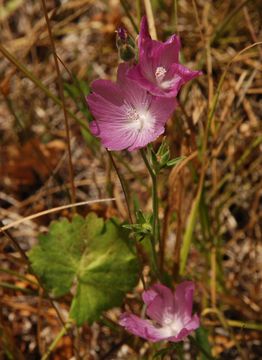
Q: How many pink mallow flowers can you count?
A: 3